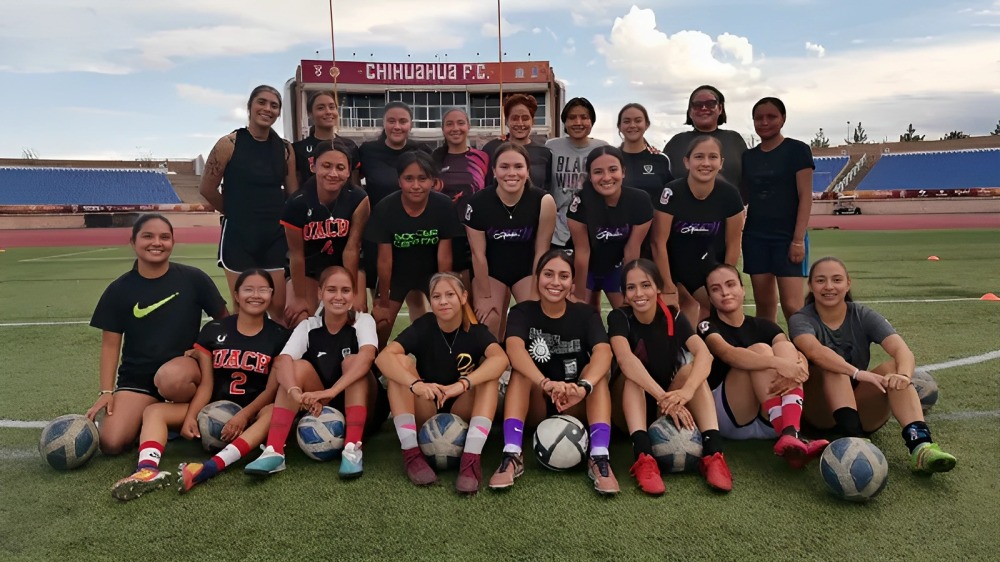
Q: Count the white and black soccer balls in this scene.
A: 1